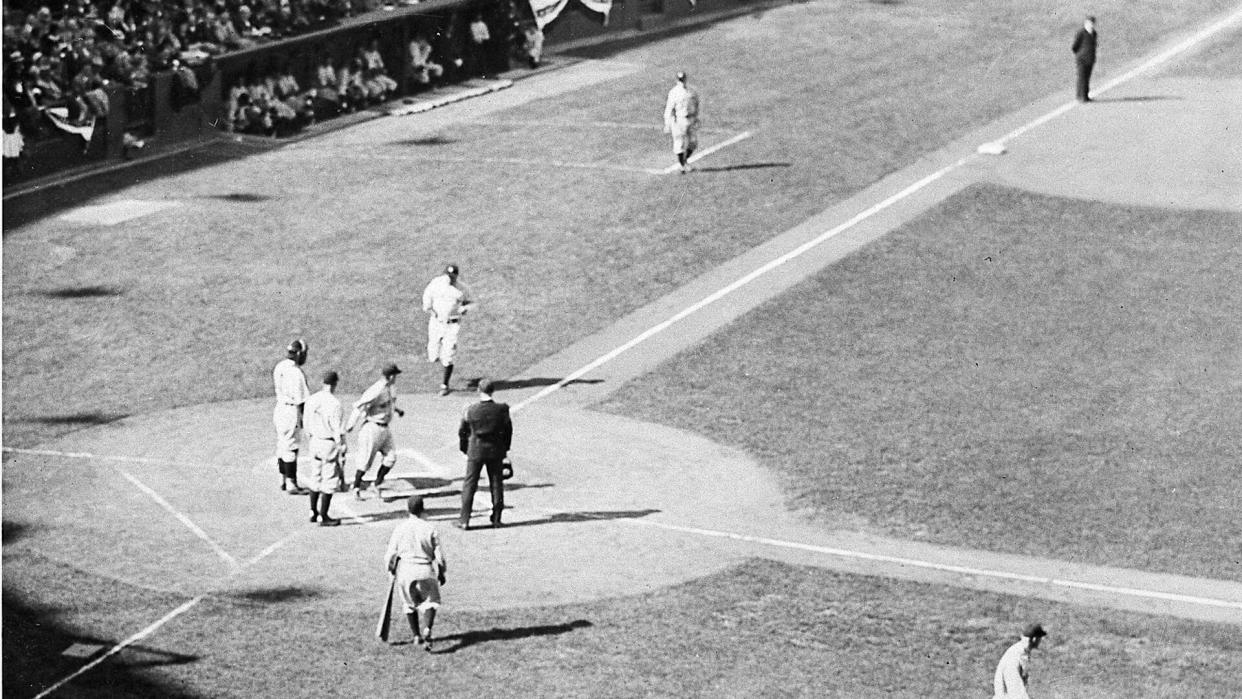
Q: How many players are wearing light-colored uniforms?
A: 7